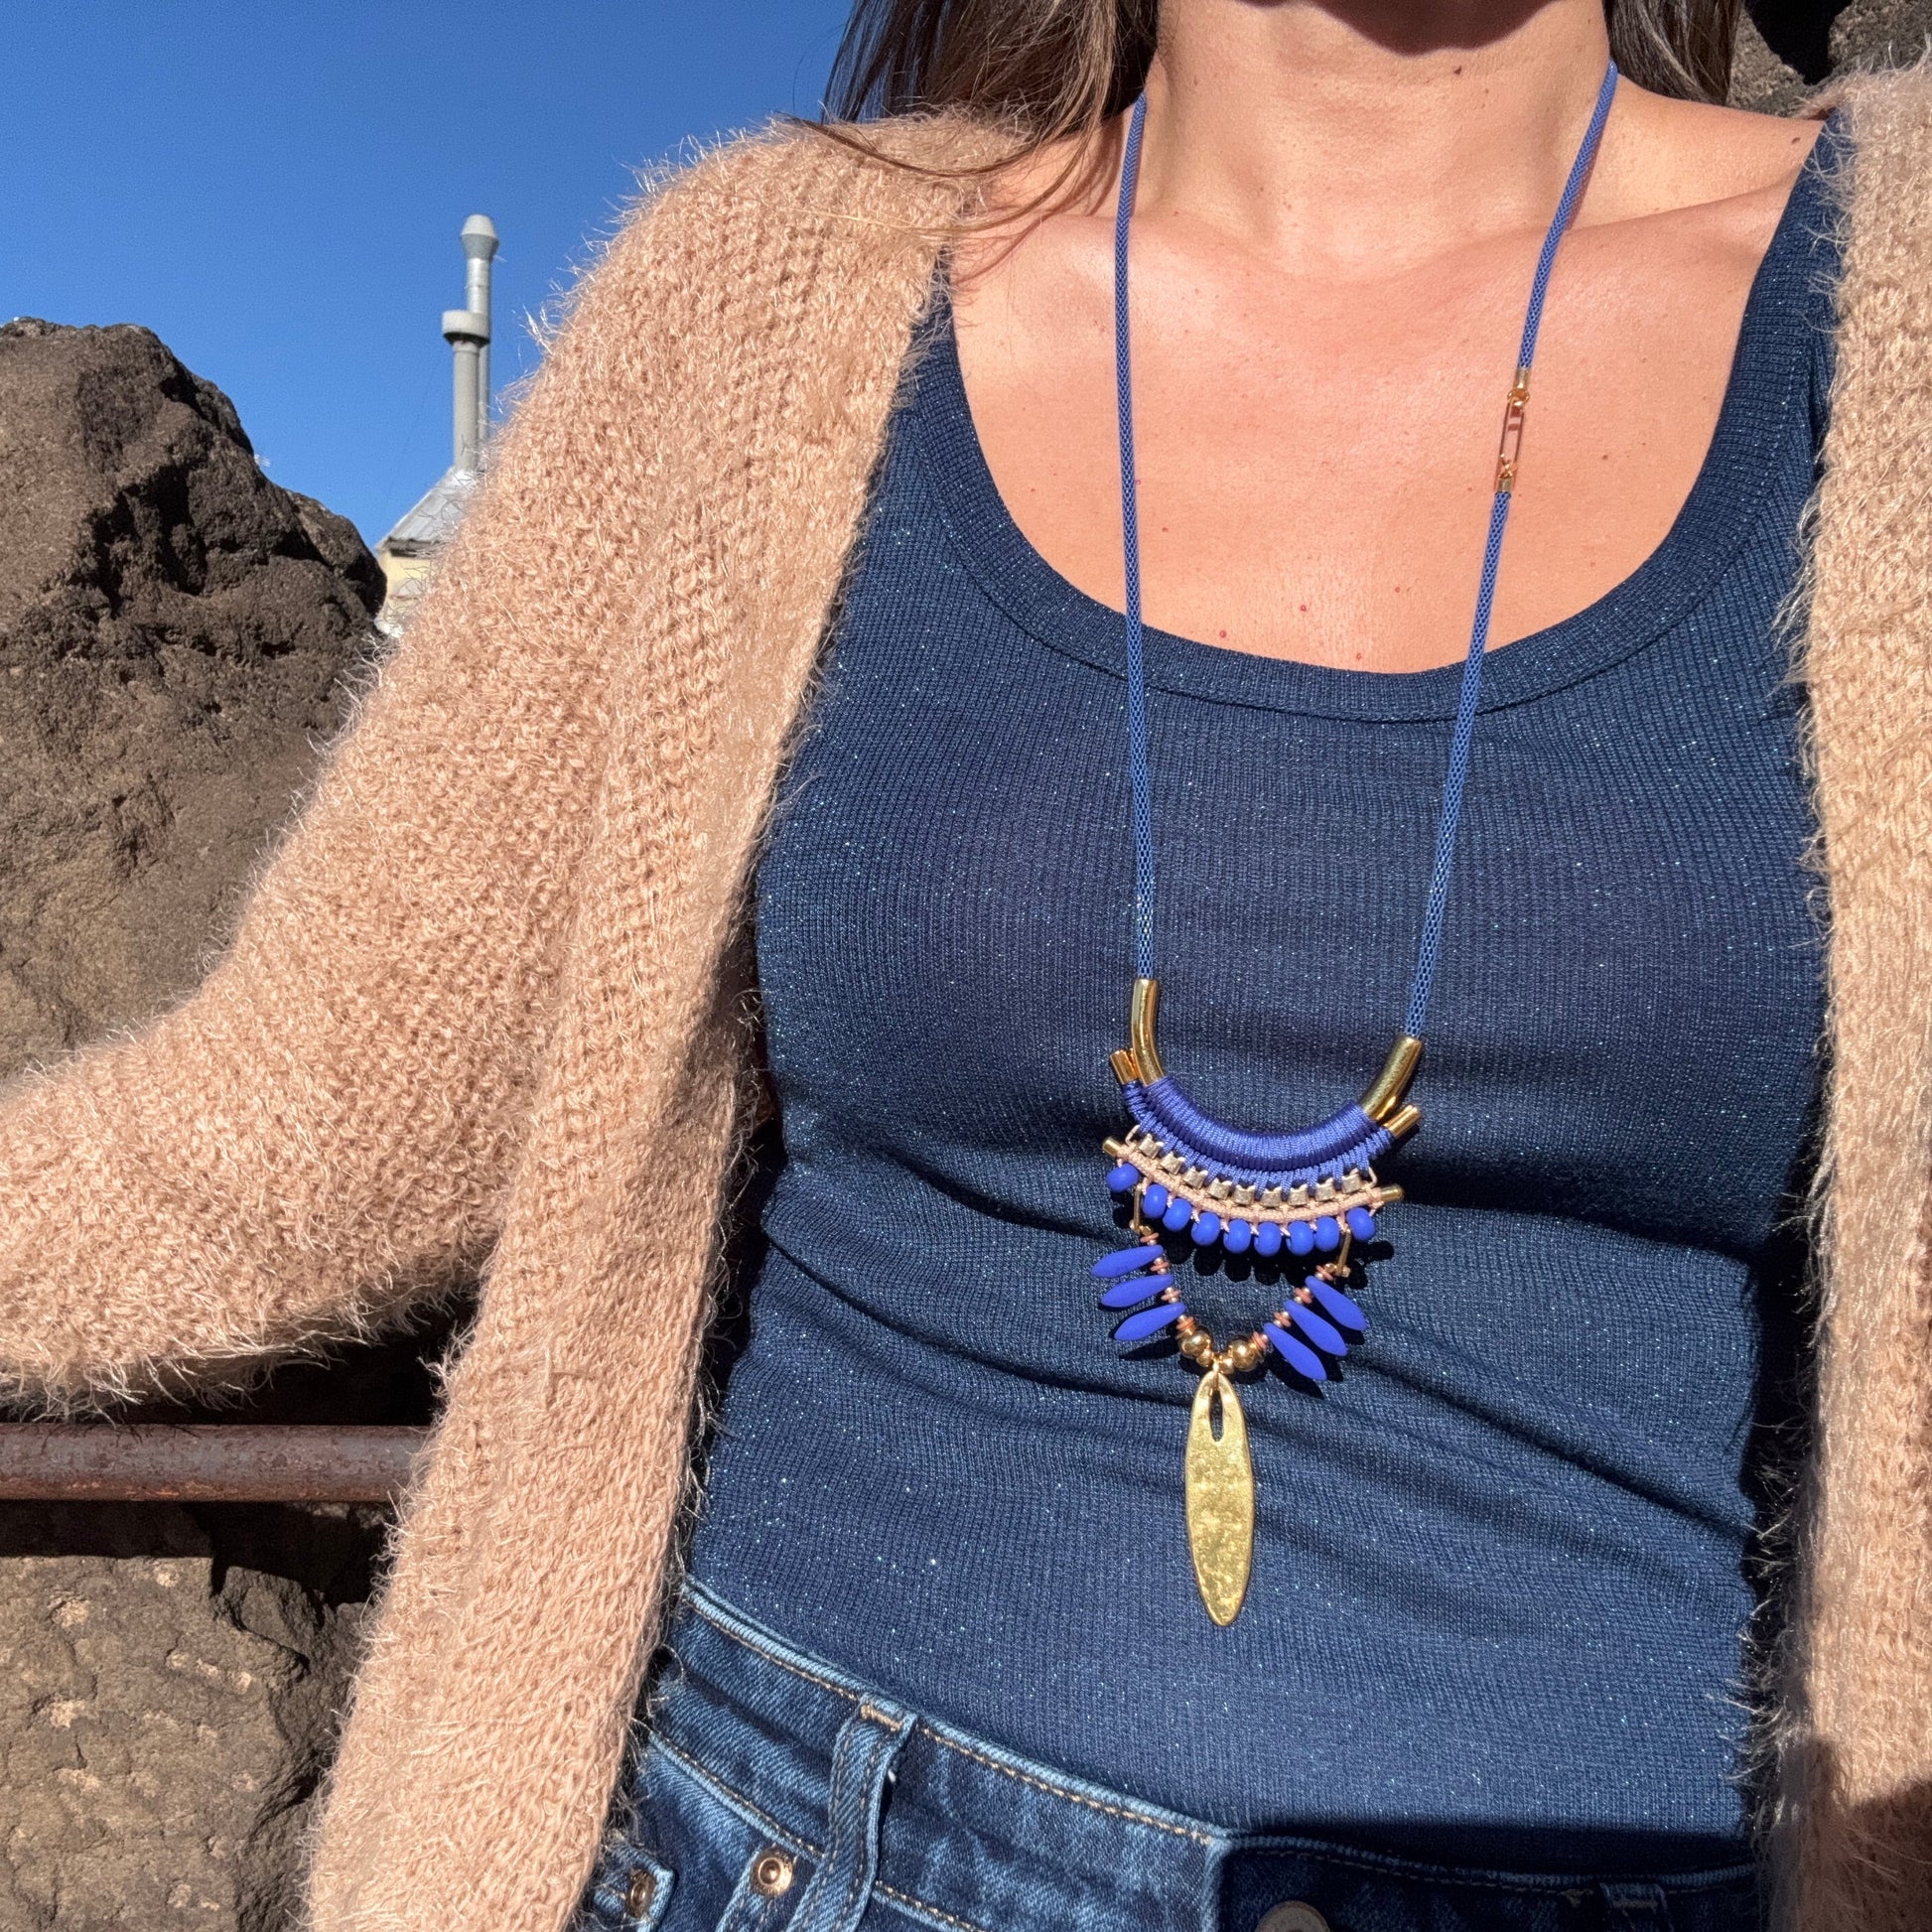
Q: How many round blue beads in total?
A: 9